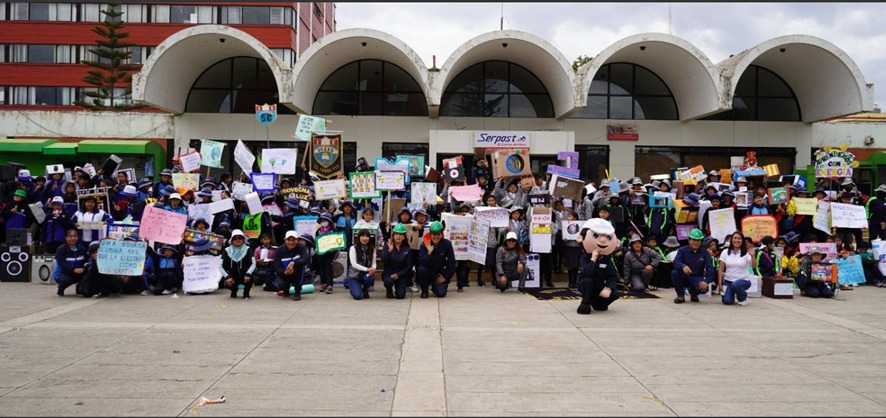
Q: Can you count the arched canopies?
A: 5